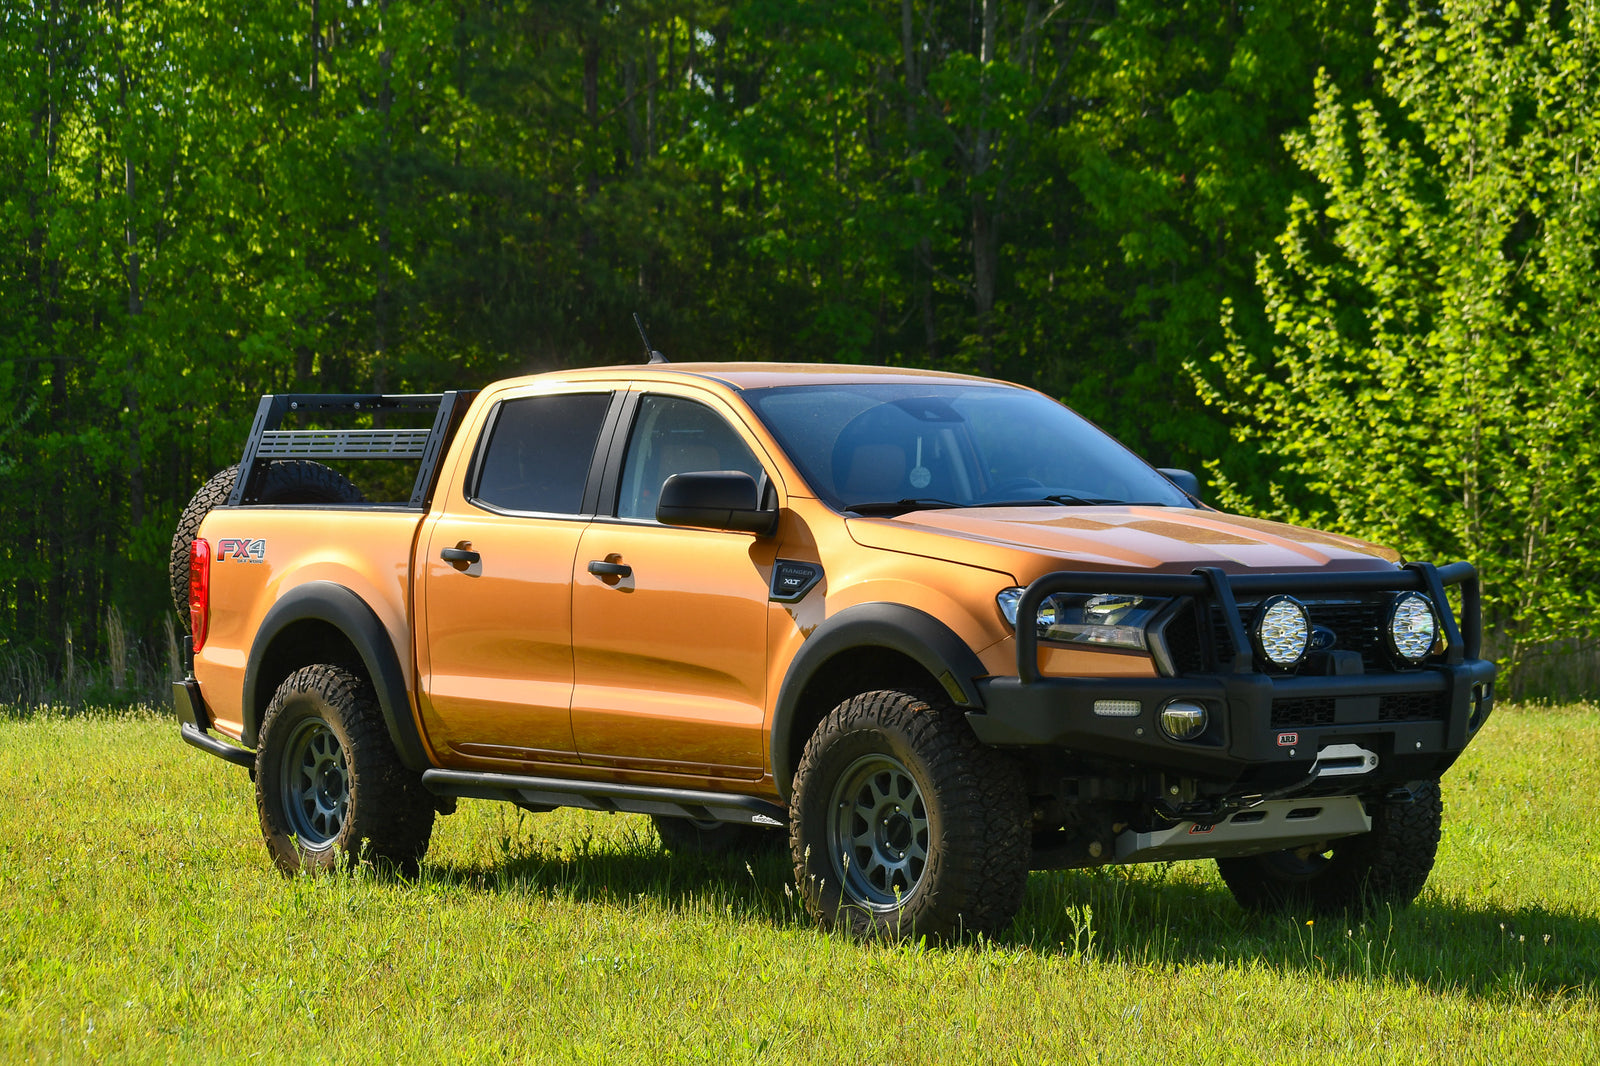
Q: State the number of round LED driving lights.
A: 2